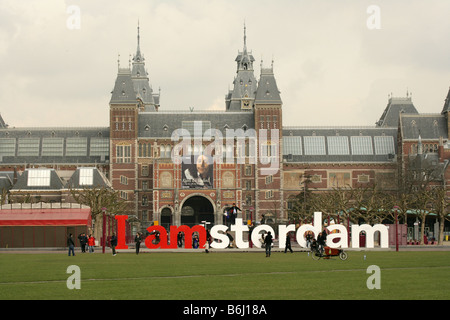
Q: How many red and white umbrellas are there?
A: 0